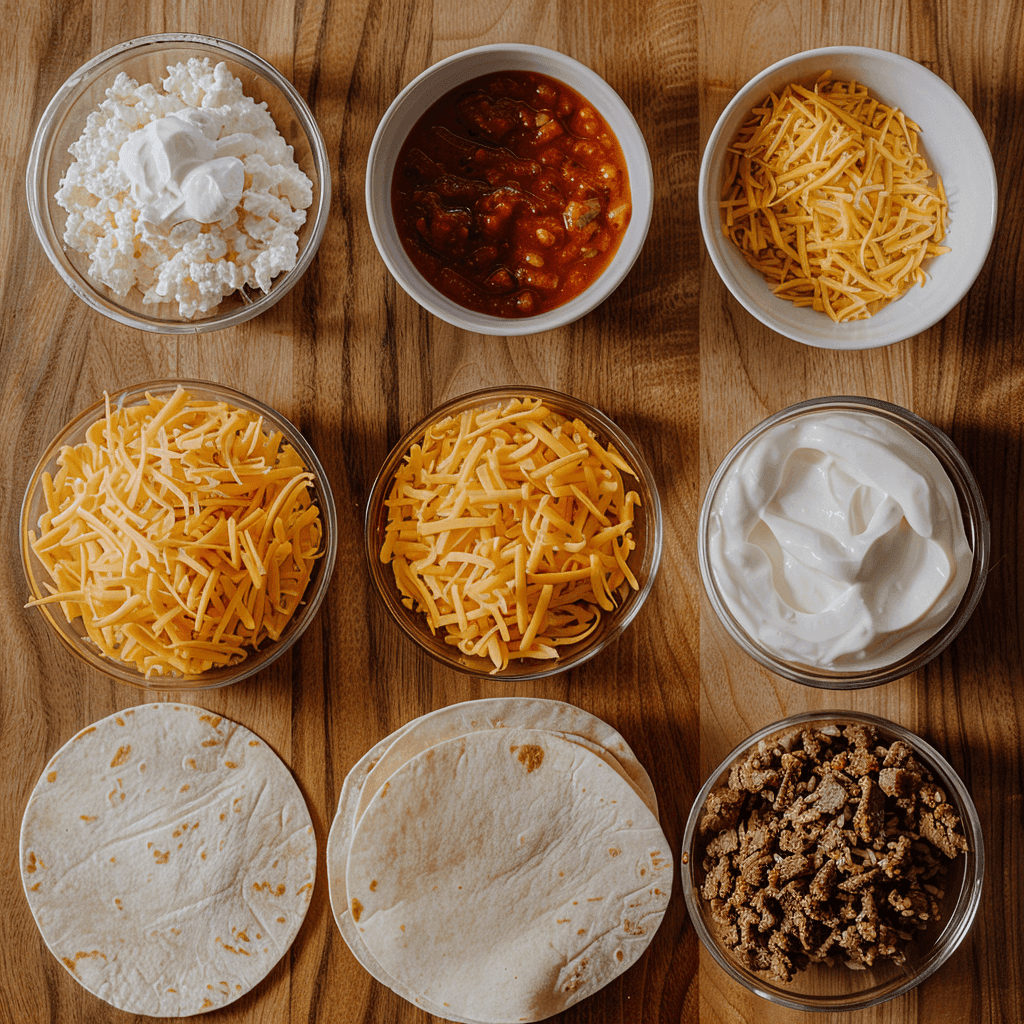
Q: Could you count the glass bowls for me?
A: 5